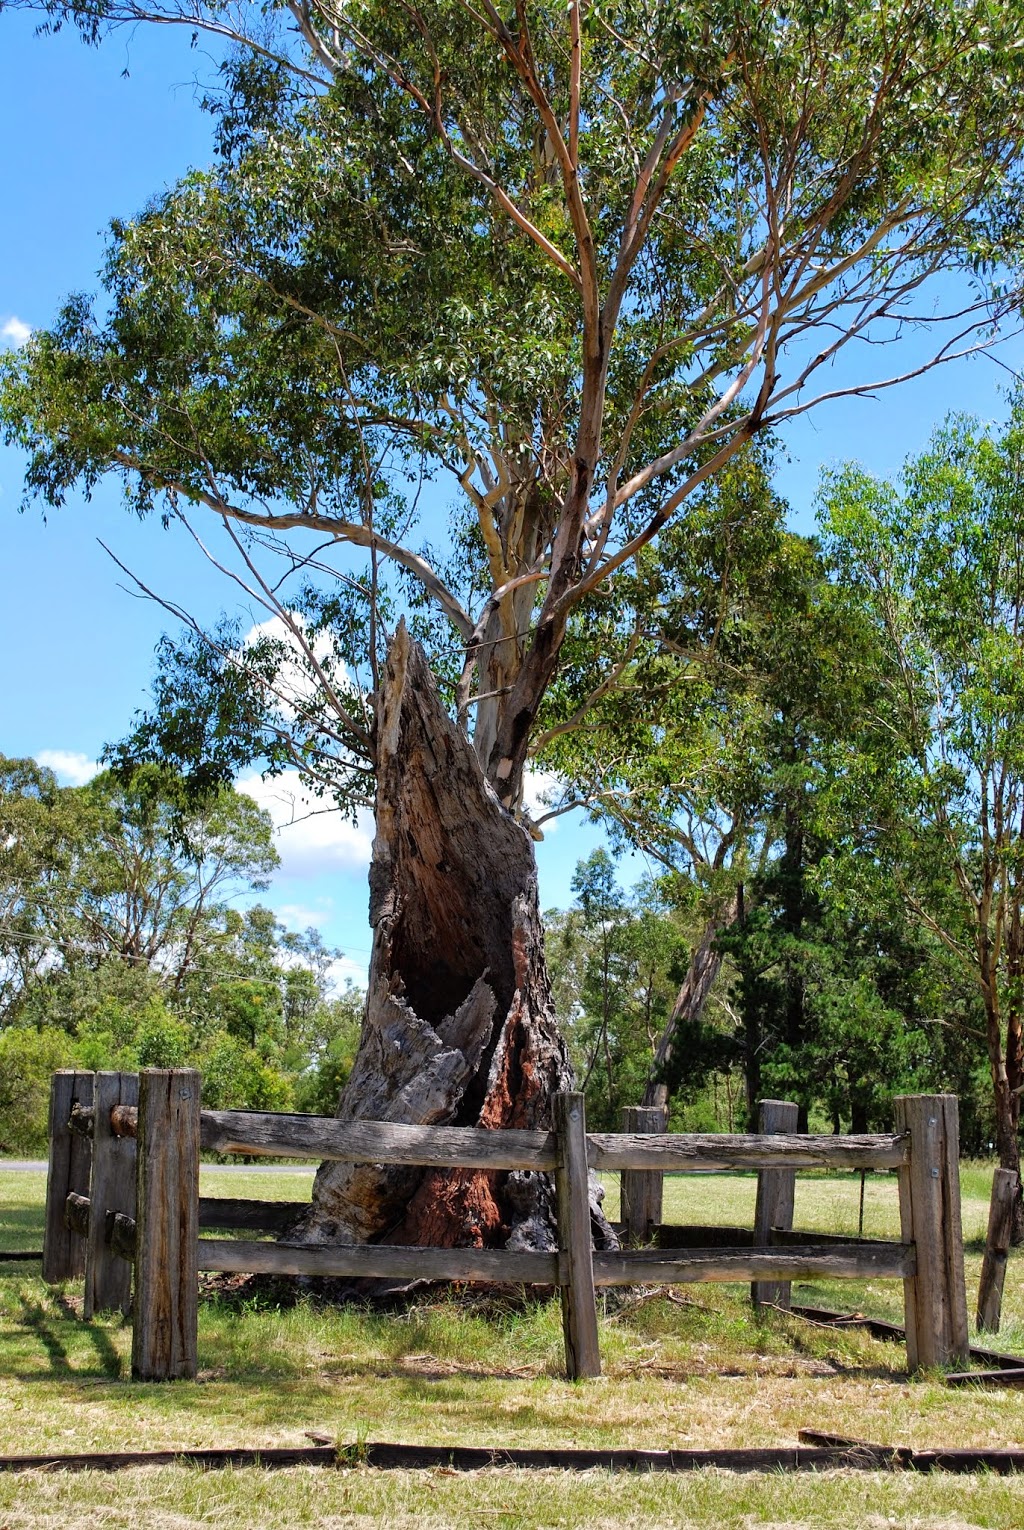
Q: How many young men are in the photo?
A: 0